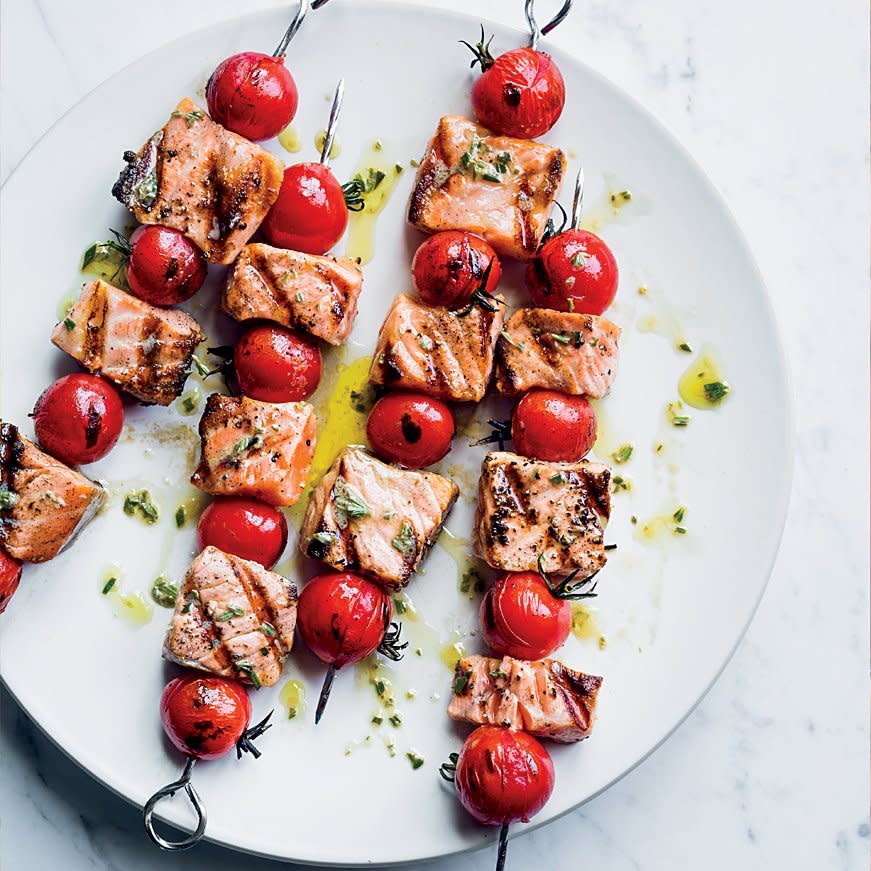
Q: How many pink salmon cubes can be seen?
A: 12